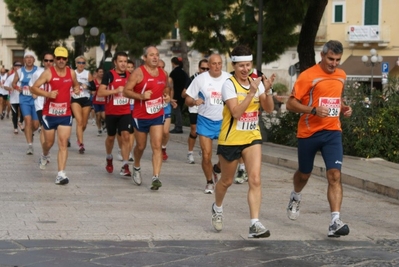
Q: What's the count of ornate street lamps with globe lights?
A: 2